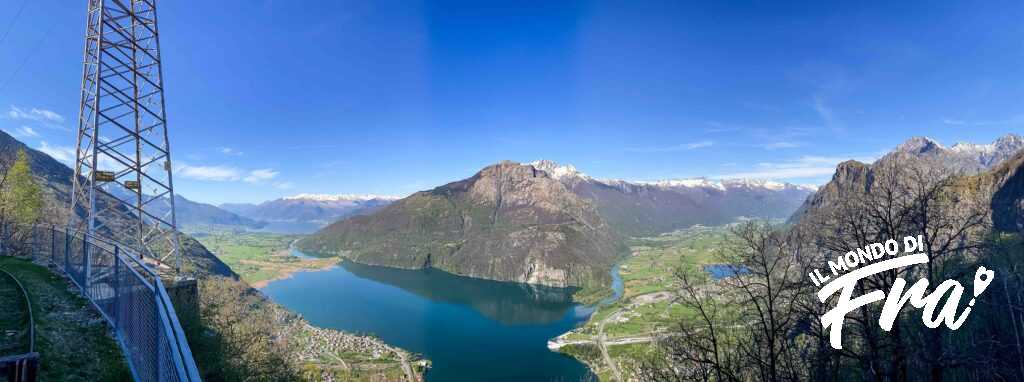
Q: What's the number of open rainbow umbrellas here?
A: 0